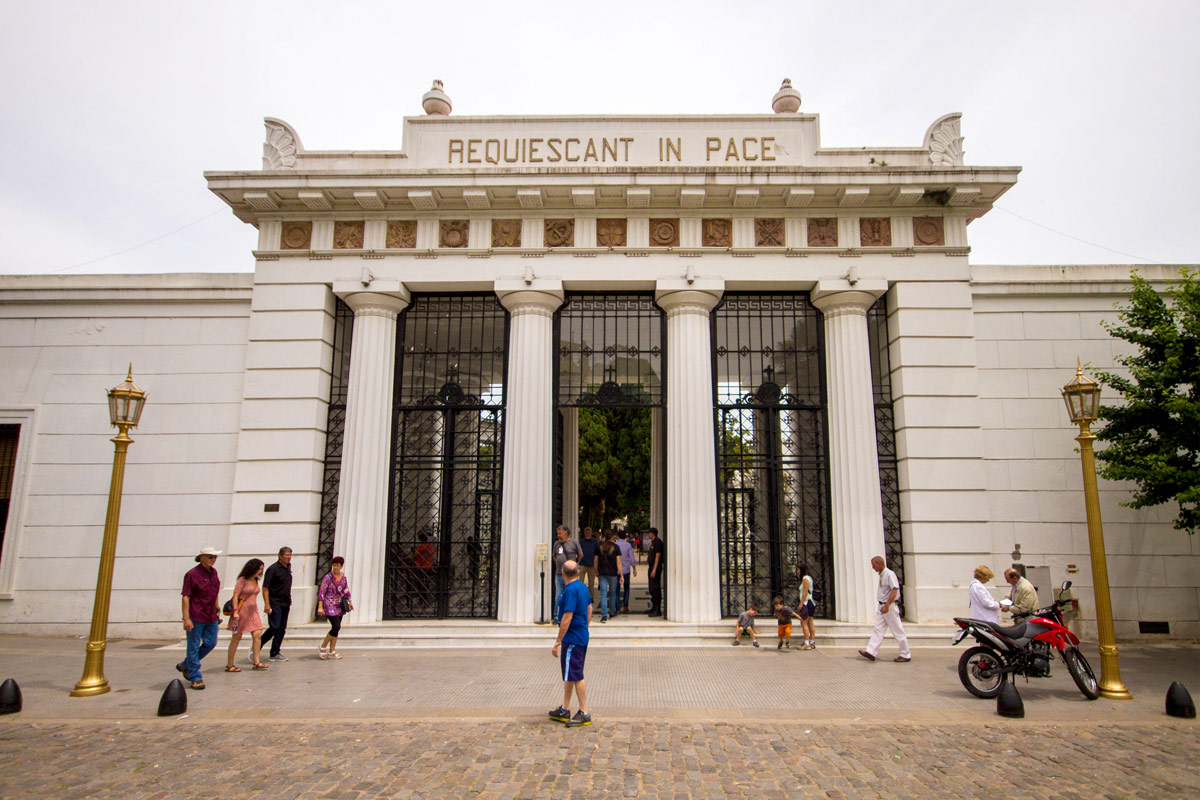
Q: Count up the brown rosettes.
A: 13